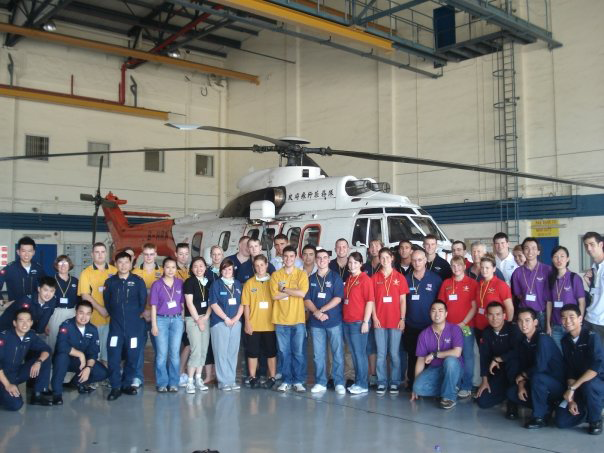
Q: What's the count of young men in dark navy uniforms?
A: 8